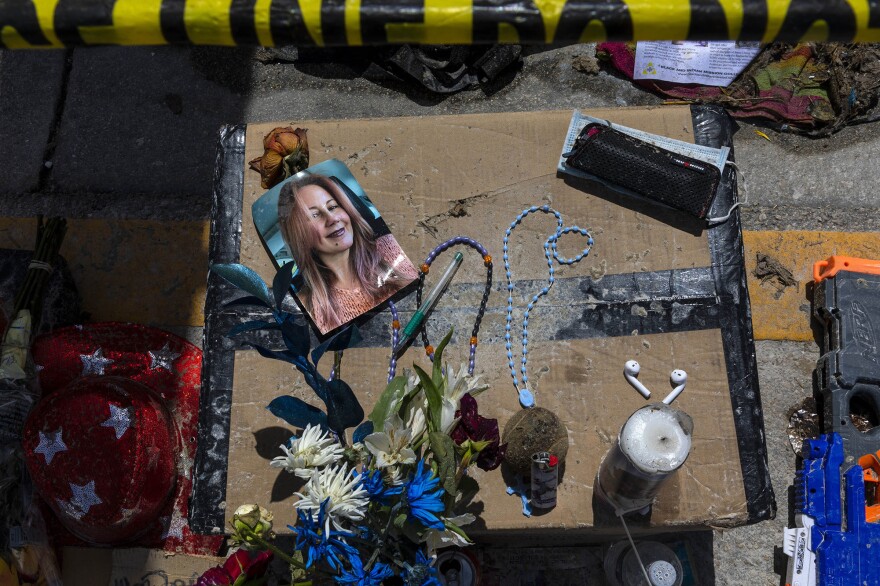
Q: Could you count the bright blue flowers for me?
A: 5